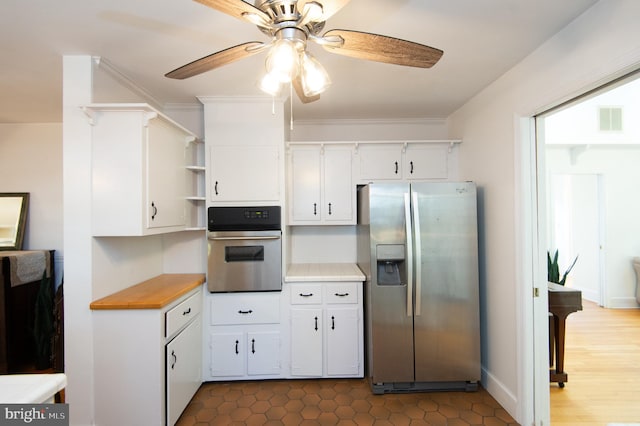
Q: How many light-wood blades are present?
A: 5